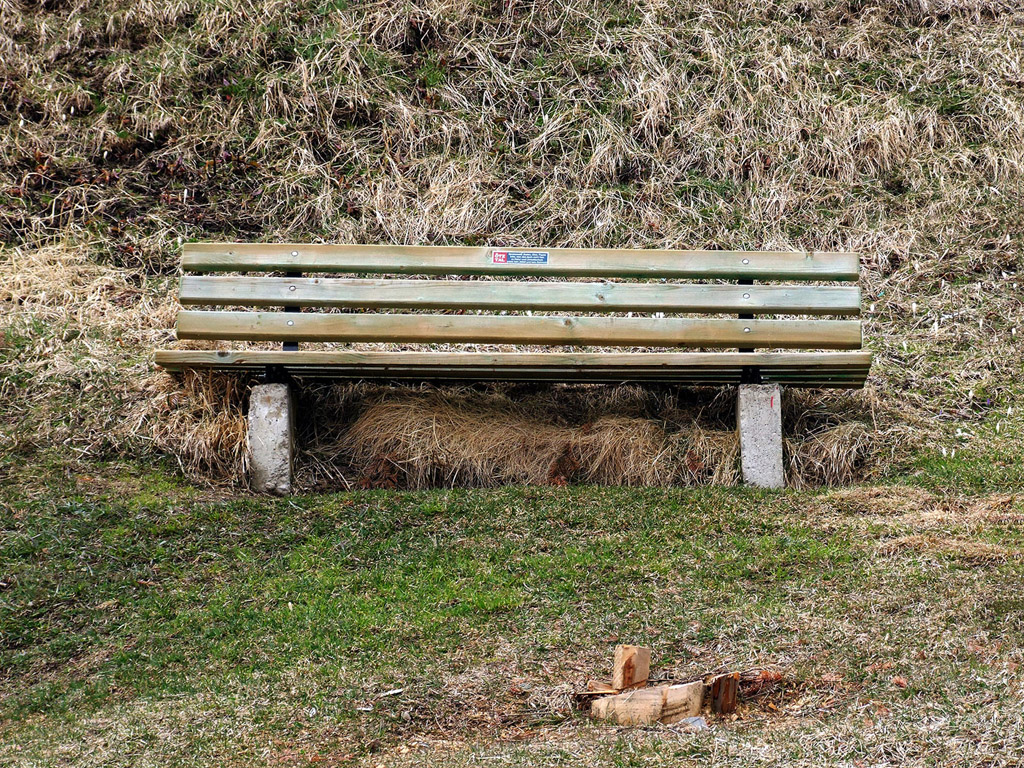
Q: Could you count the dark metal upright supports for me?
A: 2